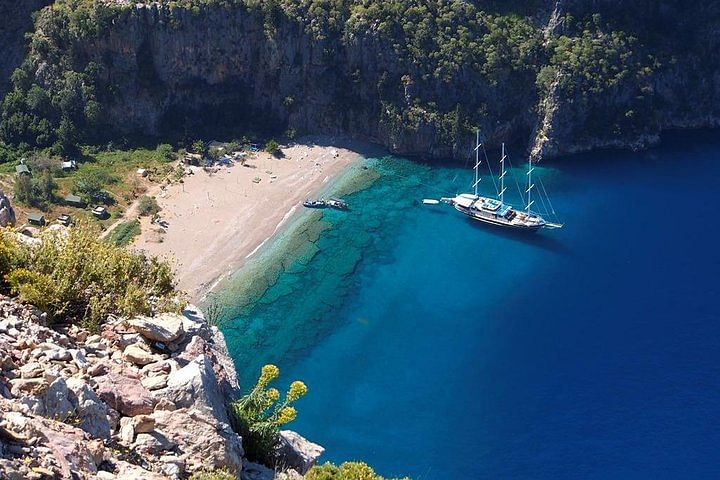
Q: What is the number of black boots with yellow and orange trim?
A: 0